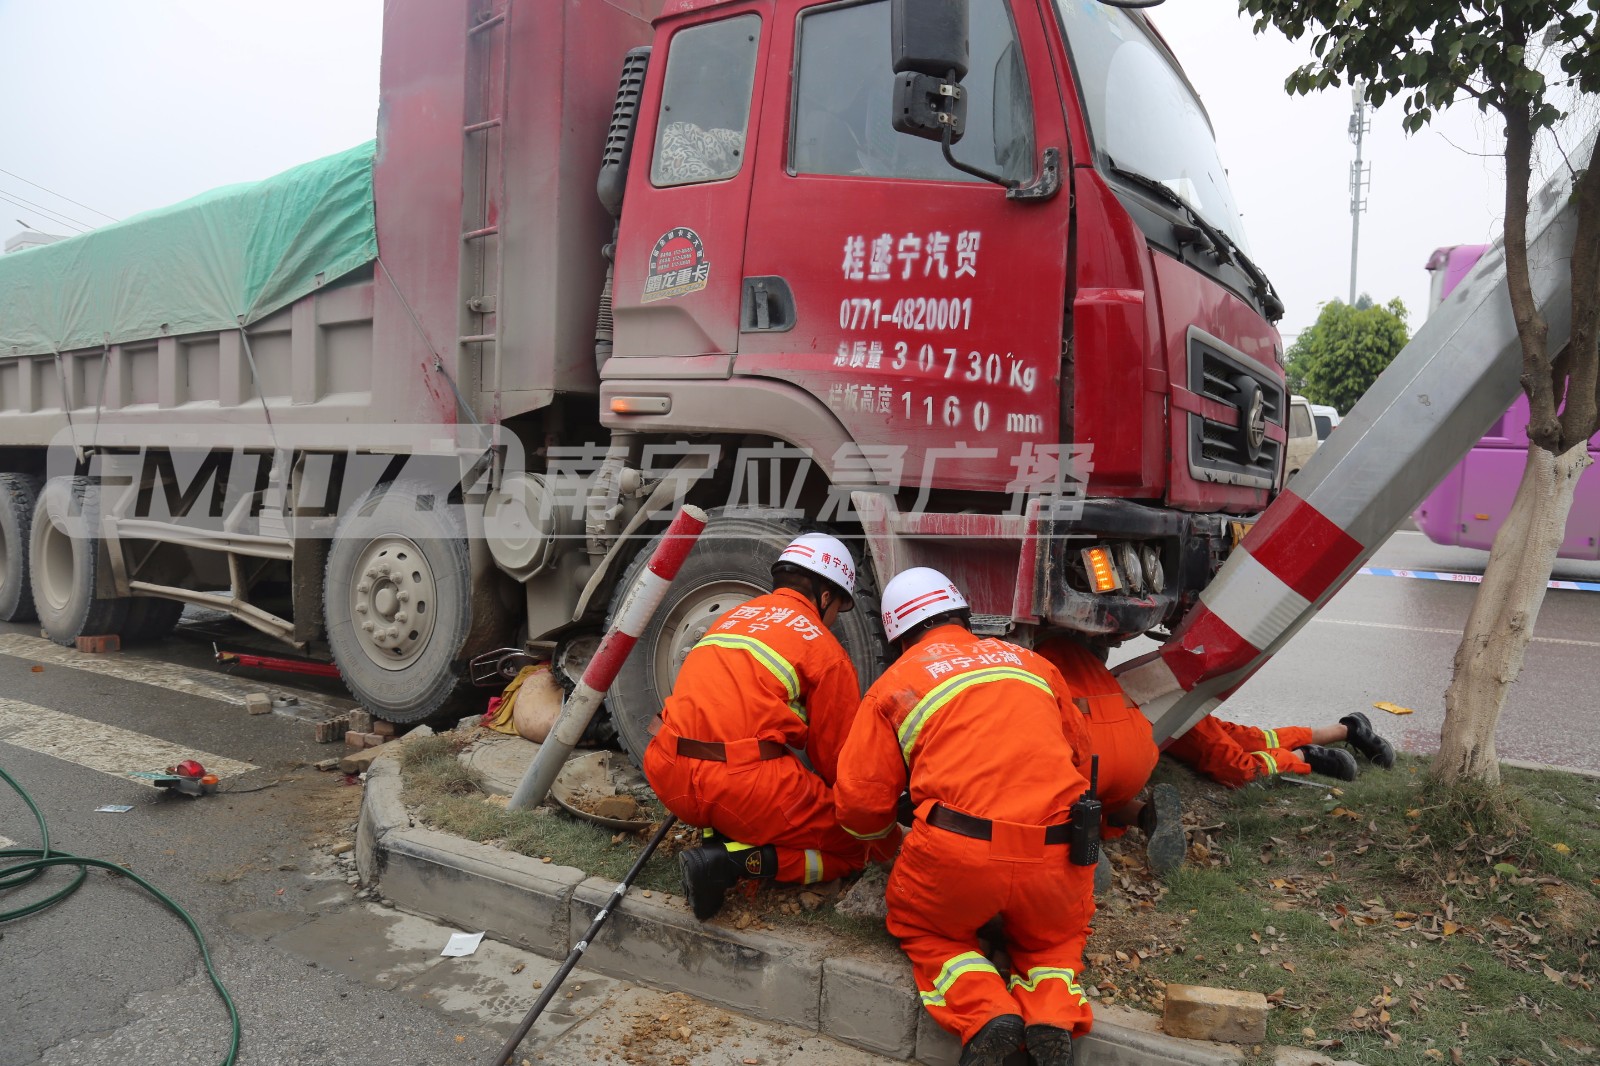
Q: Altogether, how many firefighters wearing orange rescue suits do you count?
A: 4